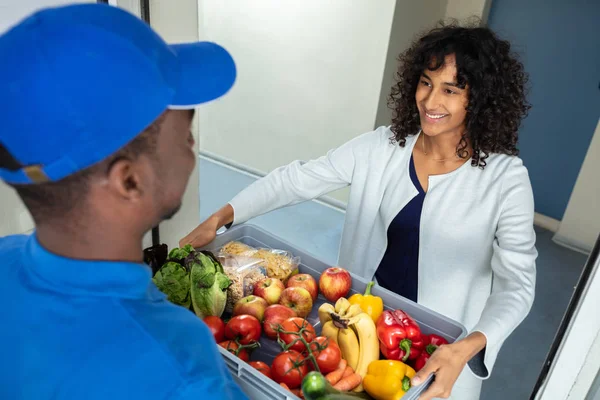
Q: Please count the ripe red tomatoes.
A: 7